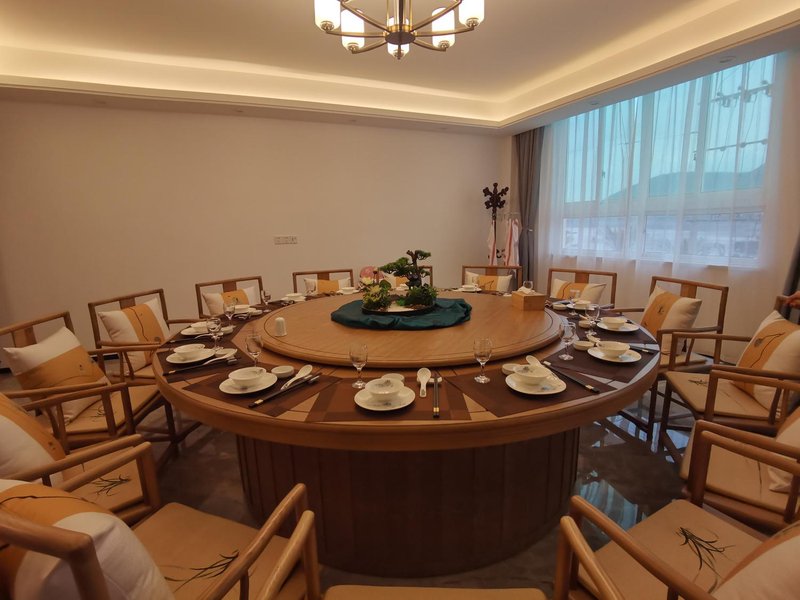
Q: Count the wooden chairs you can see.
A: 14